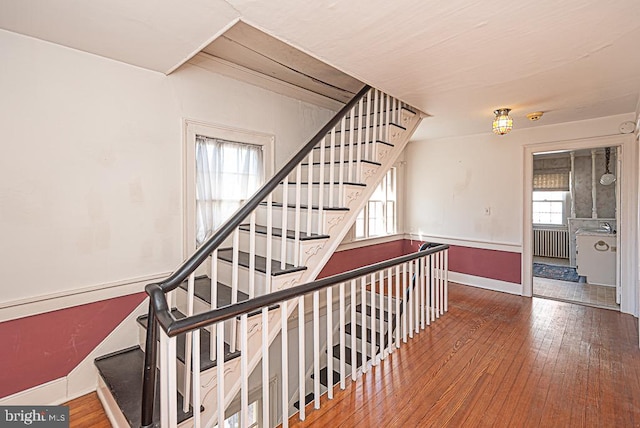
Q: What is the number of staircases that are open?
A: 2